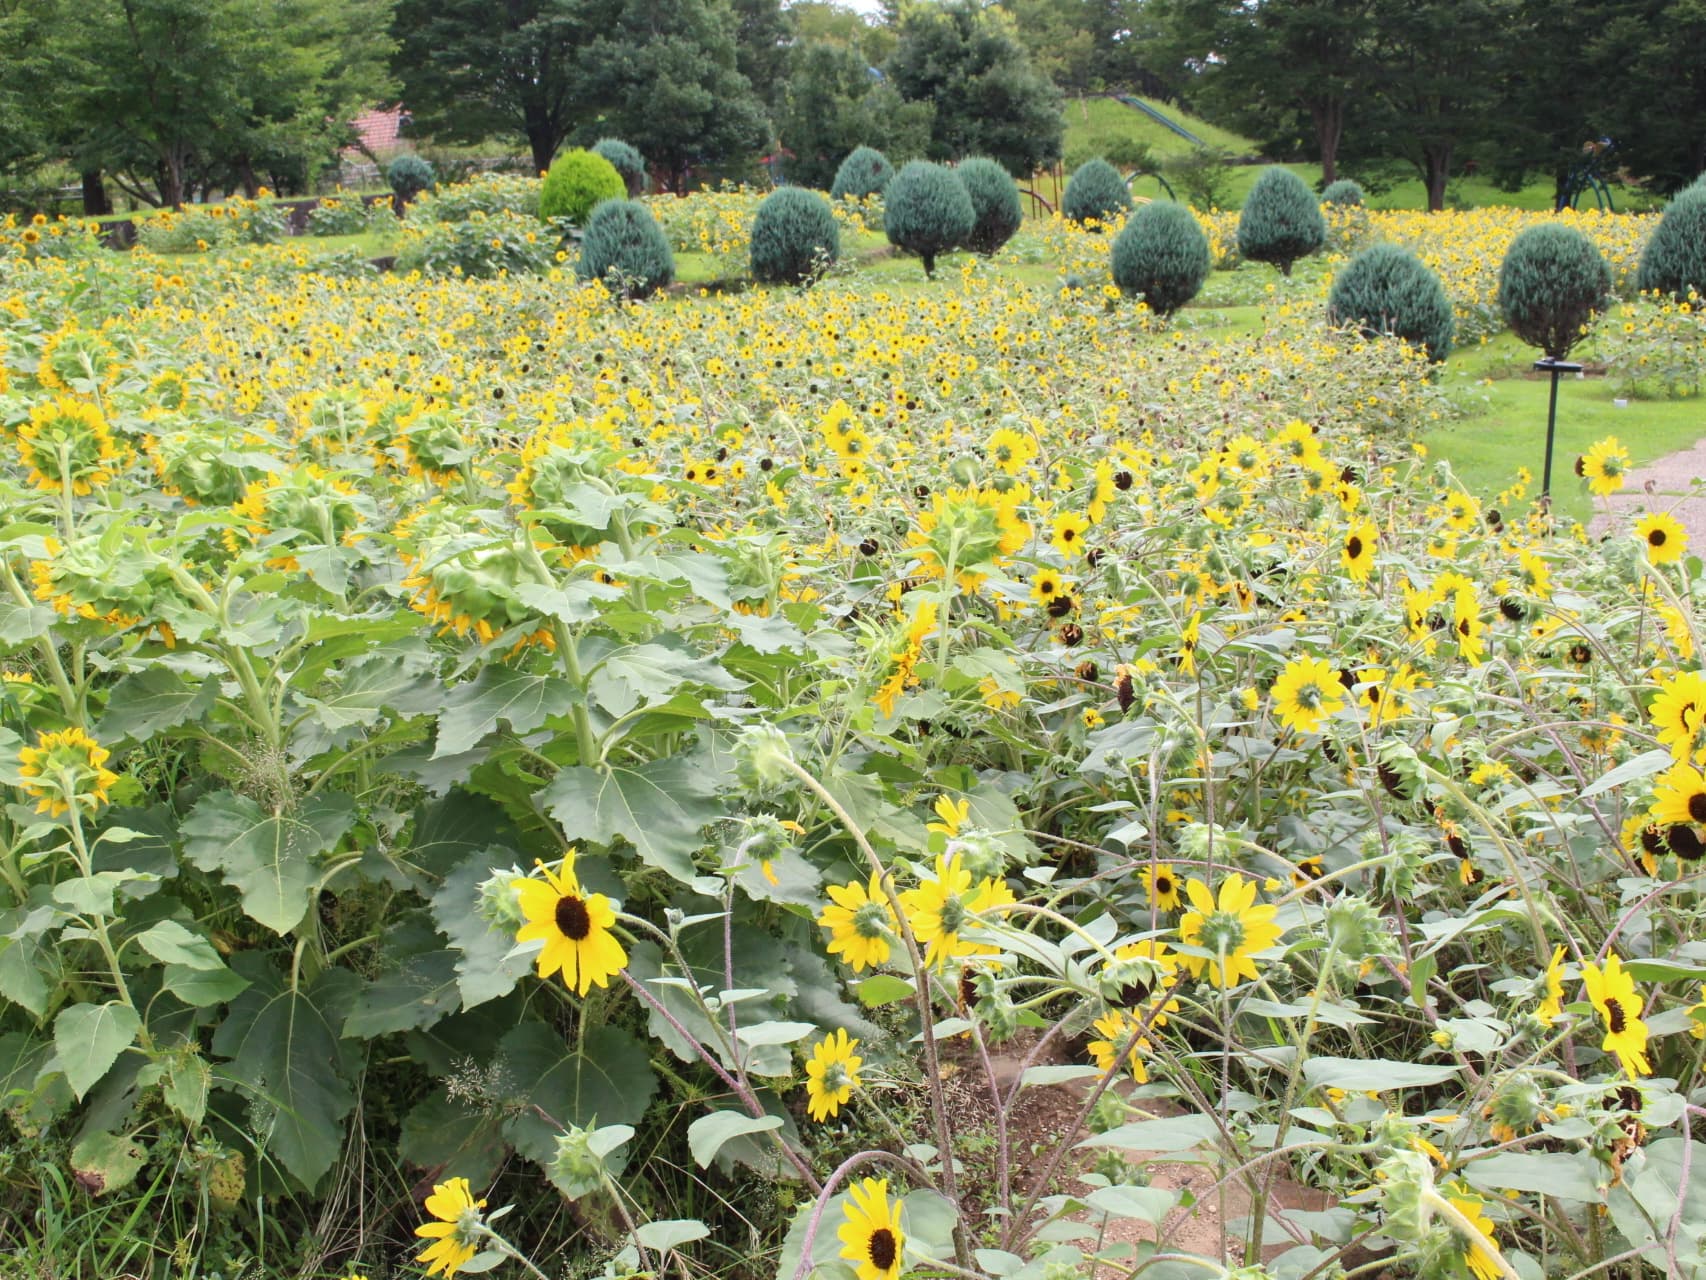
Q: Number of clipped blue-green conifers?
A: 14